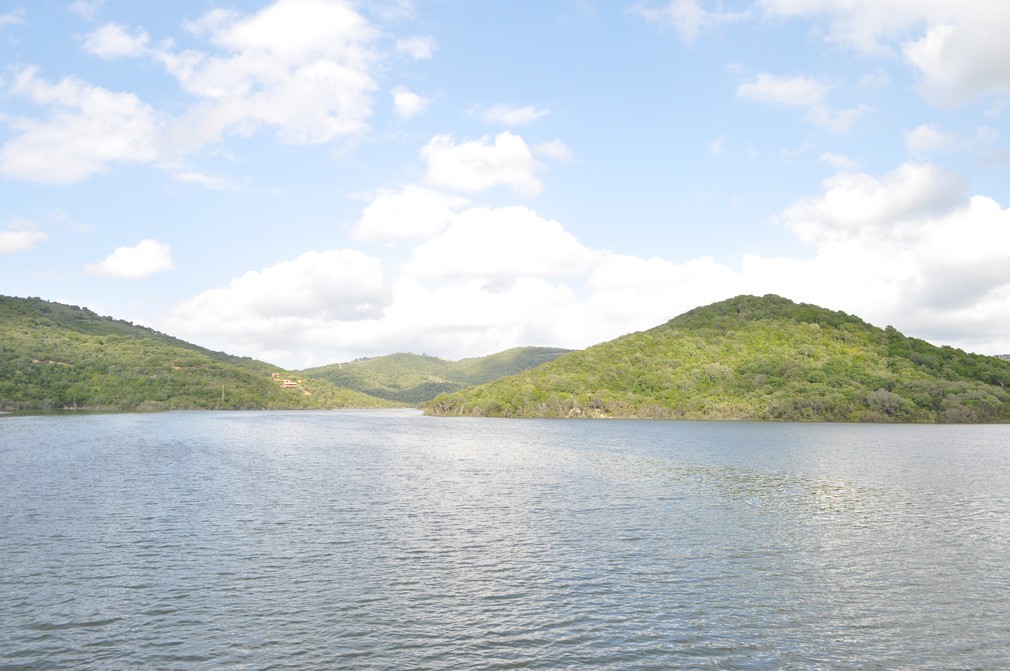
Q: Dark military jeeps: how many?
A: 0